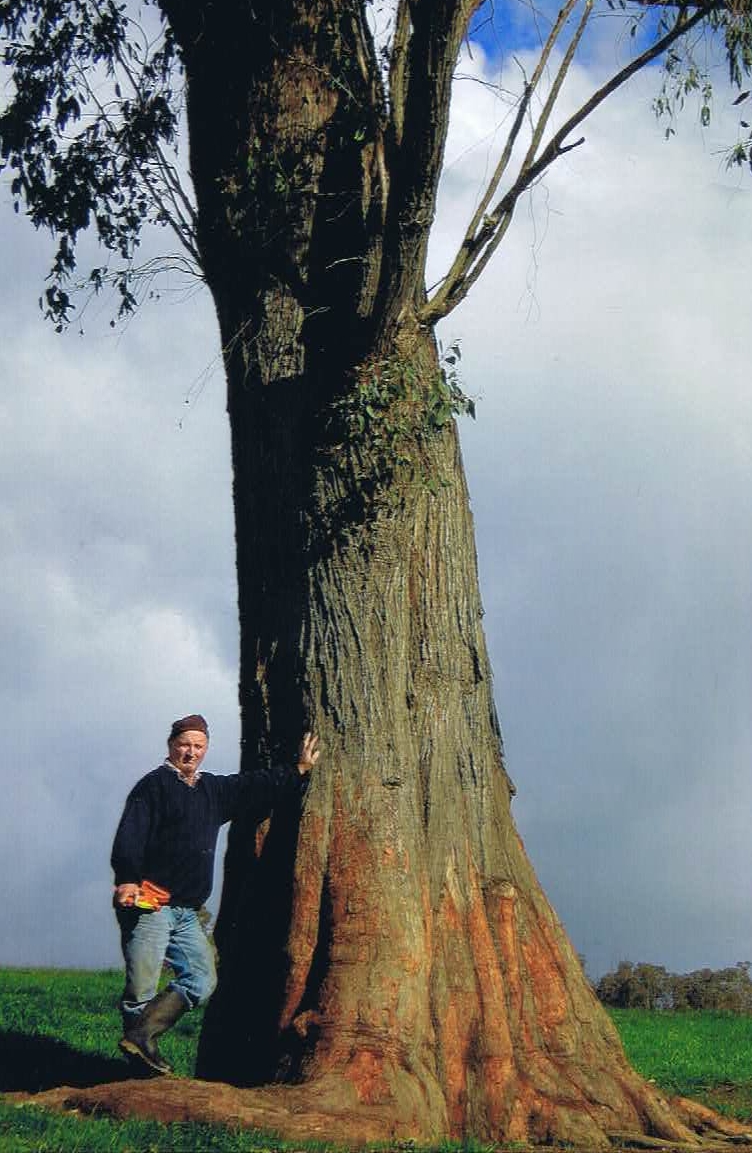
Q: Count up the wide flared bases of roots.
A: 1